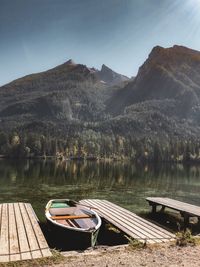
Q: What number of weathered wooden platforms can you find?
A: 3